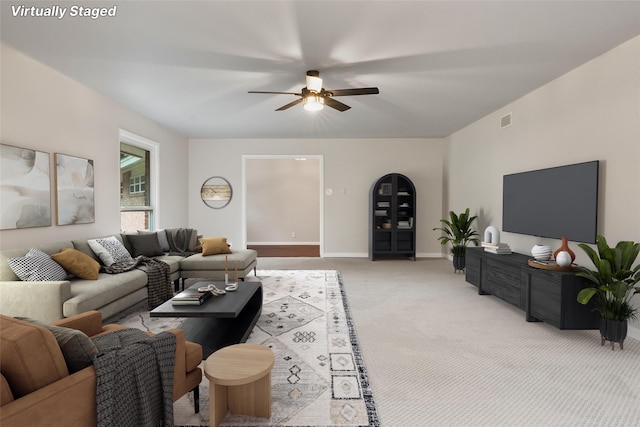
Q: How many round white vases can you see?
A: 2